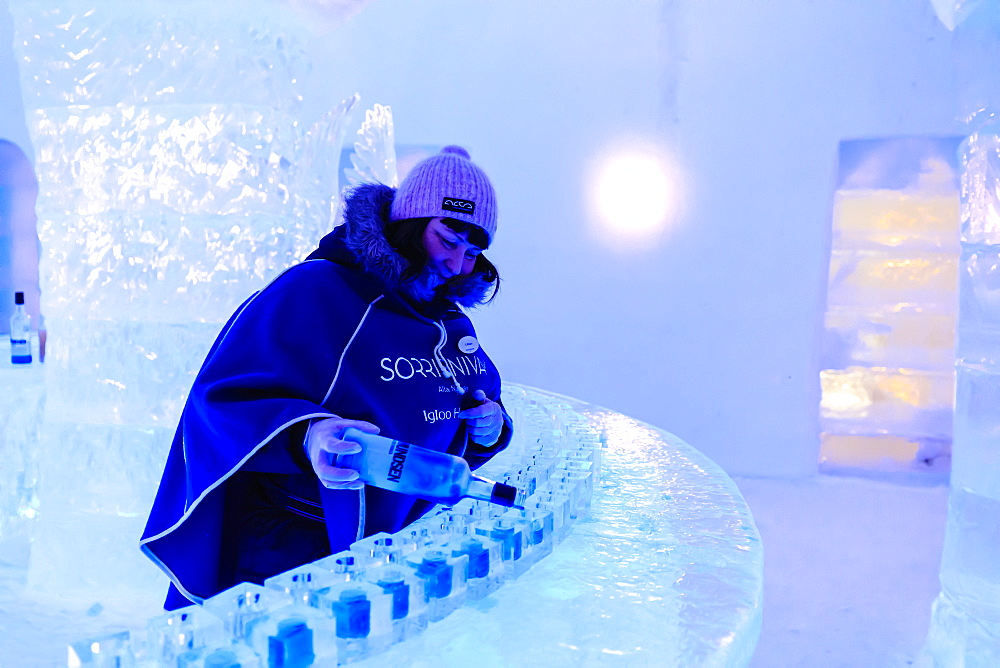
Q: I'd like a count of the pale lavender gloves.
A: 2